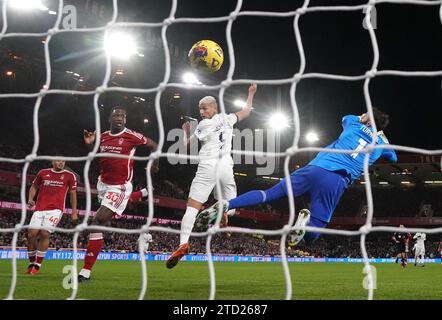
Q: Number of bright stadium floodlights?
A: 6